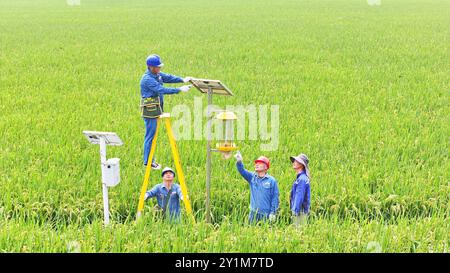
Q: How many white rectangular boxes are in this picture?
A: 1